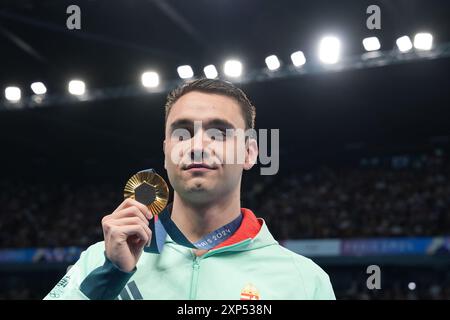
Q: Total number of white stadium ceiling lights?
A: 13